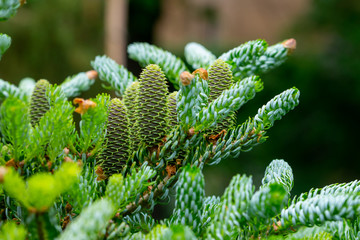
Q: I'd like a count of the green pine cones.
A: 6